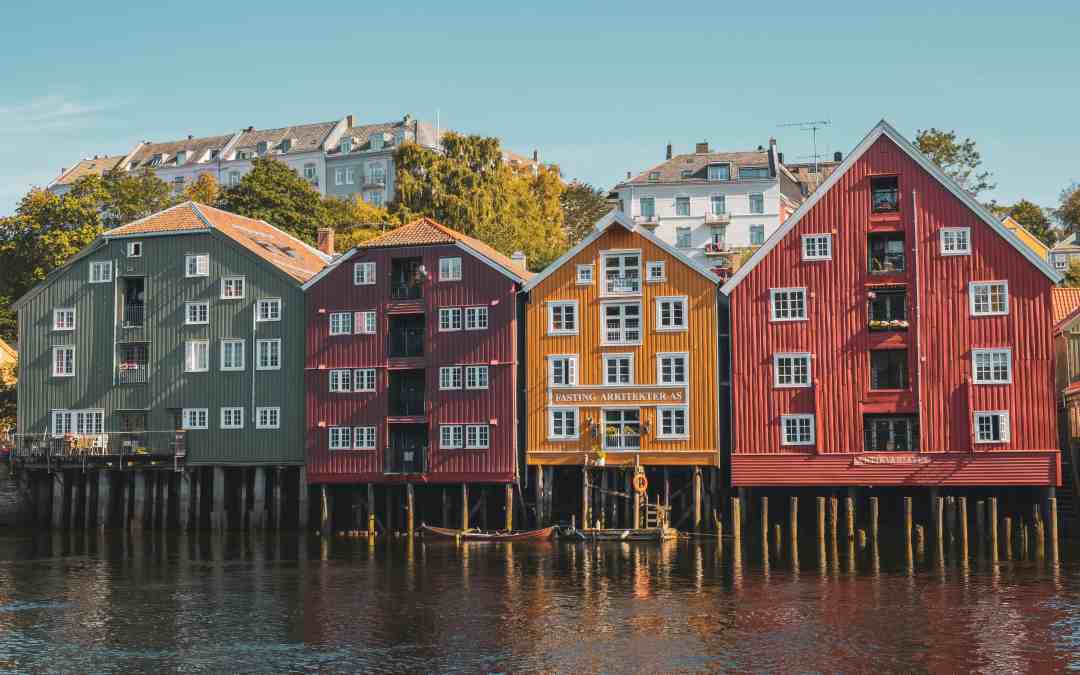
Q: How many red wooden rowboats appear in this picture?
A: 1